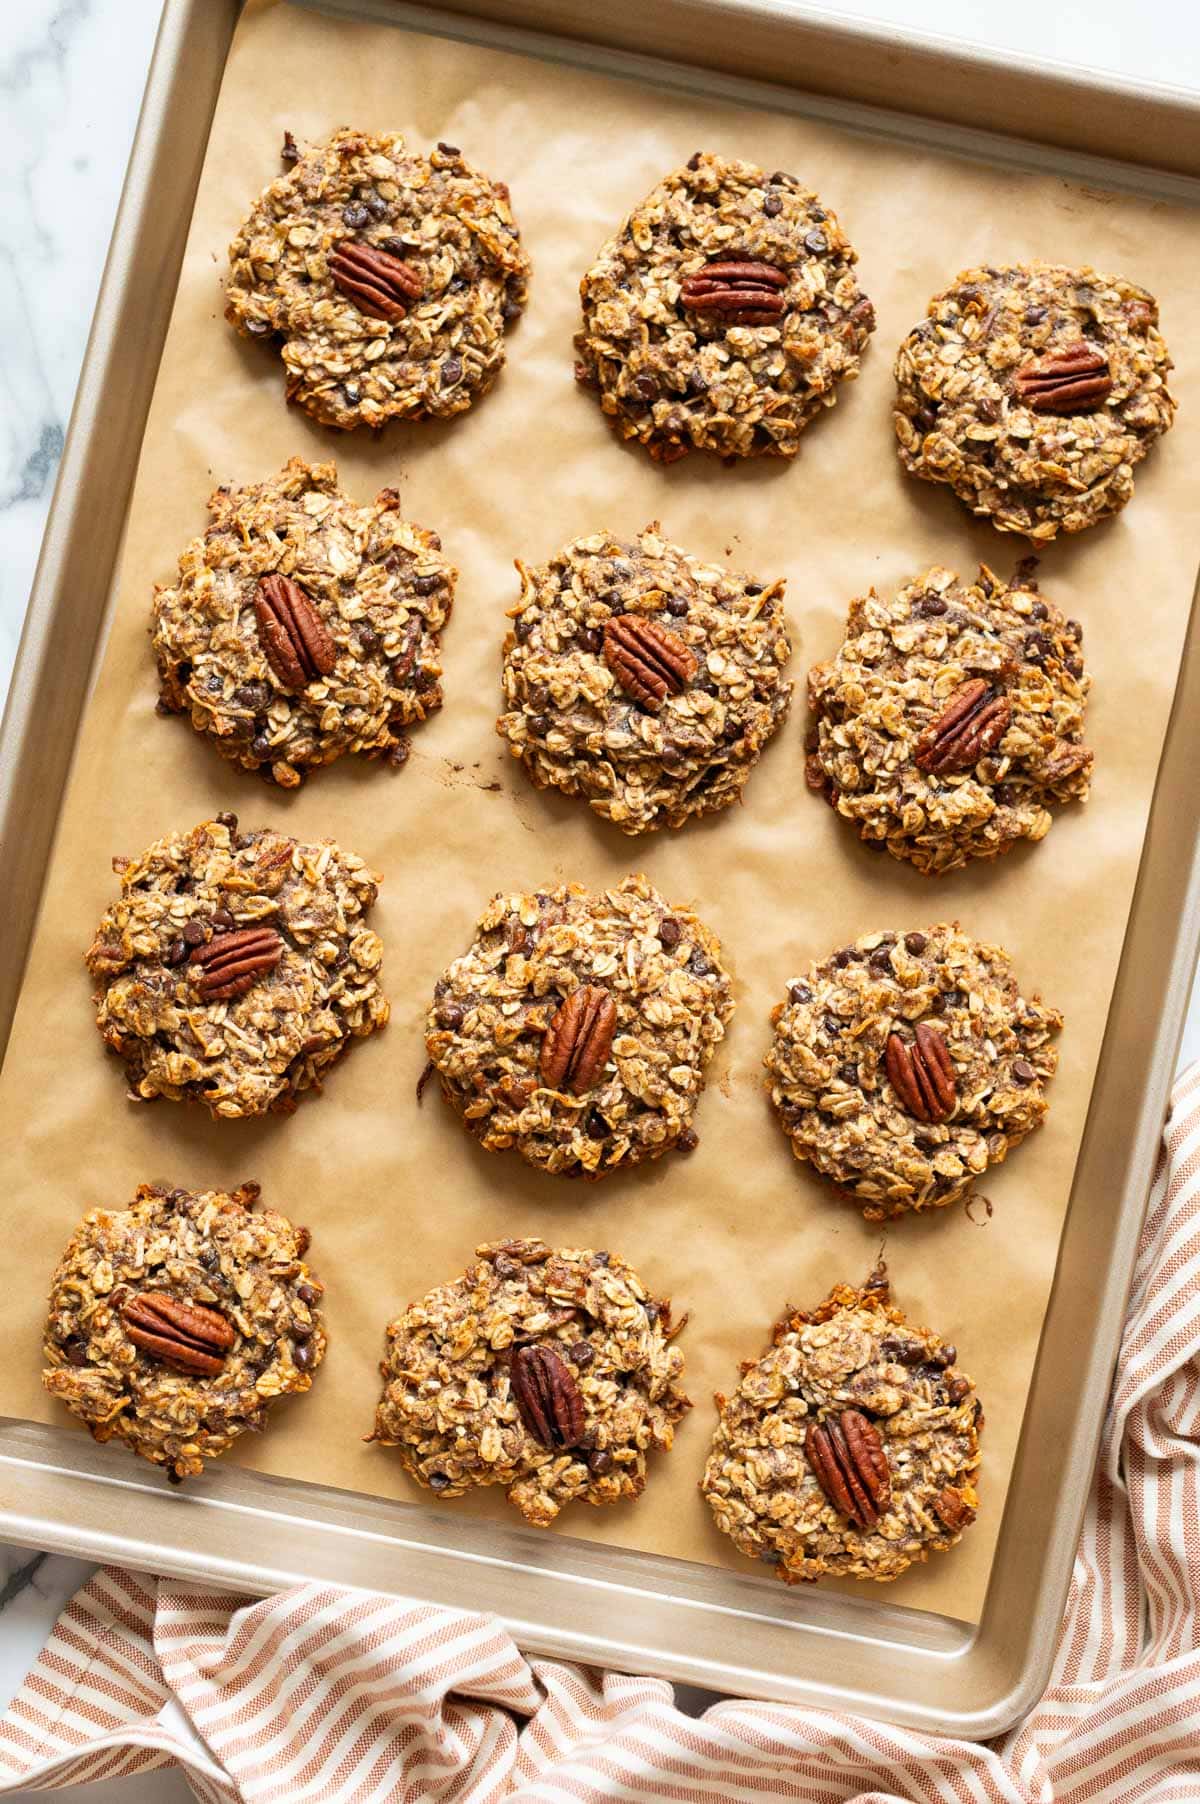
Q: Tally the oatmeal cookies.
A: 12